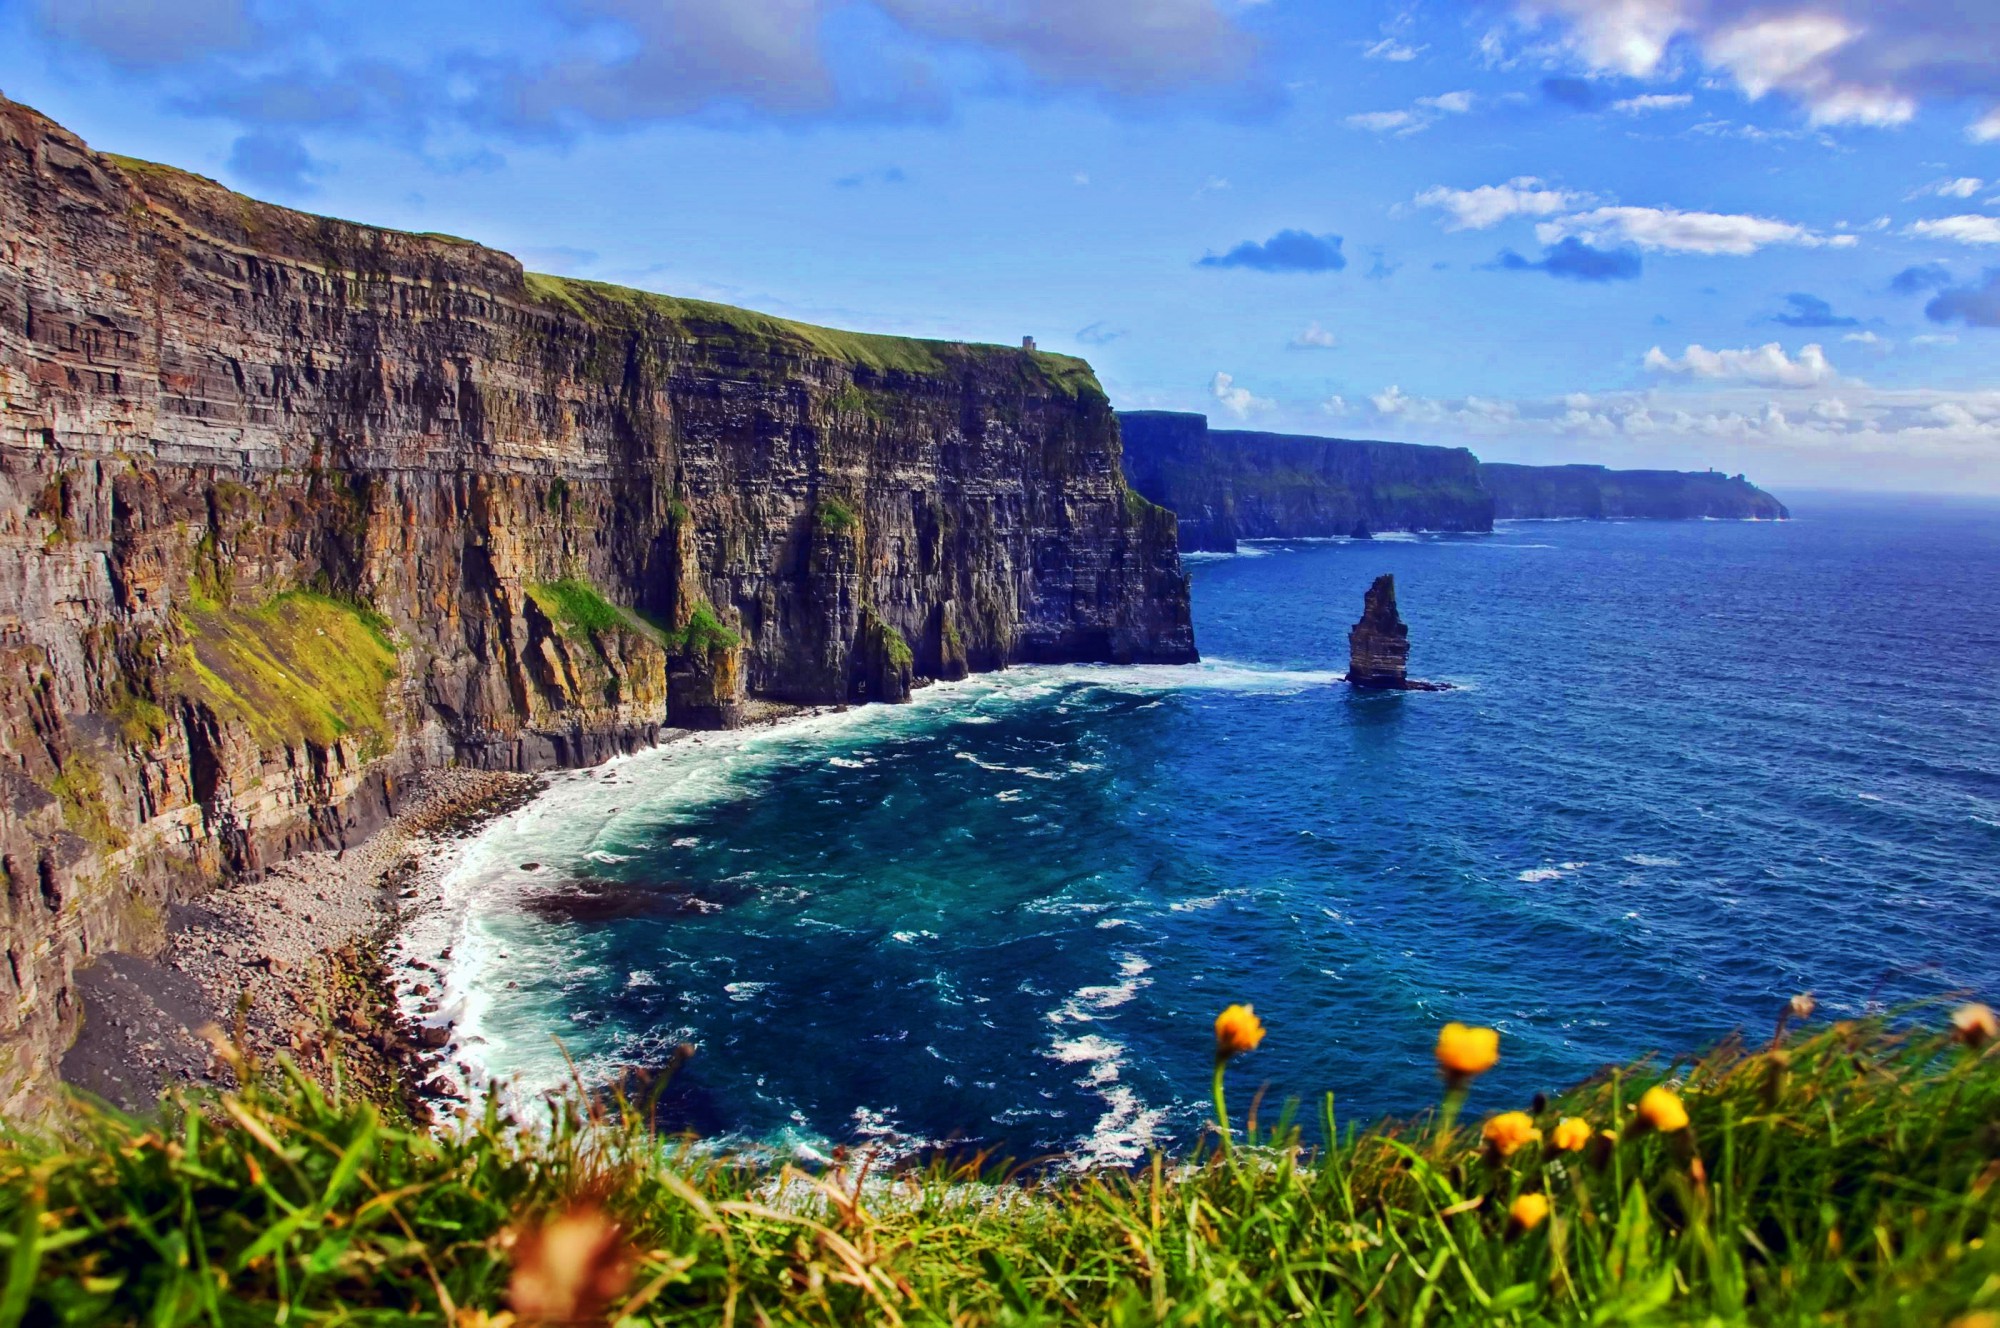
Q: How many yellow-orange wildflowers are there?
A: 6